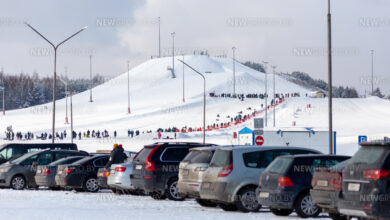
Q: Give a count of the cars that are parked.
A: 12